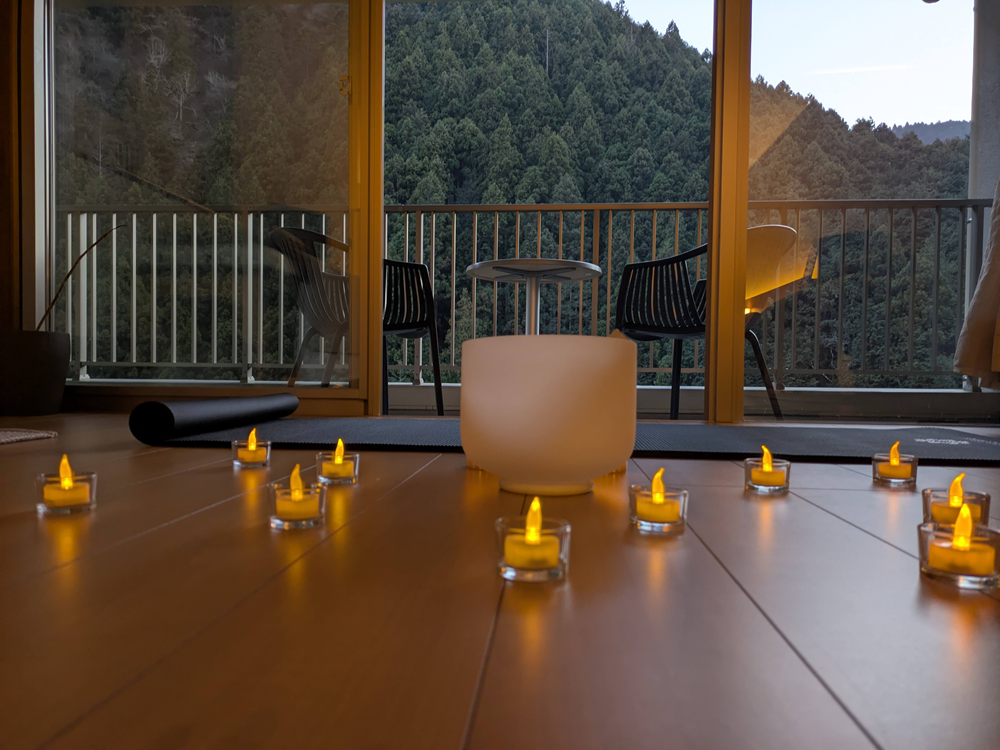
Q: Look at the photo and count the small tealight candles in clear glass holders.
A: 10